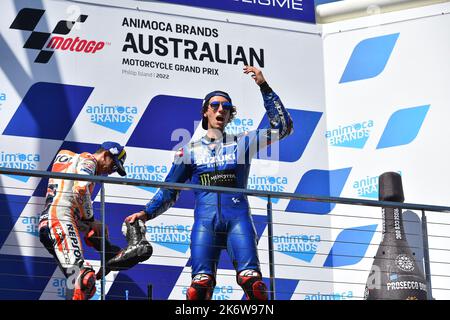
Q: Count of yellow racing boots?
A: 0